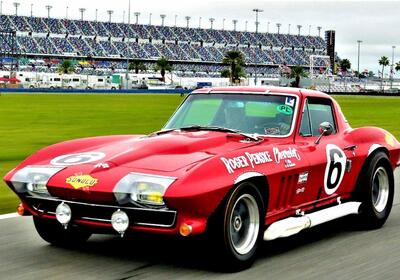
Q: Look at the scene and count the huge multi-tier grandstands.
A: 1